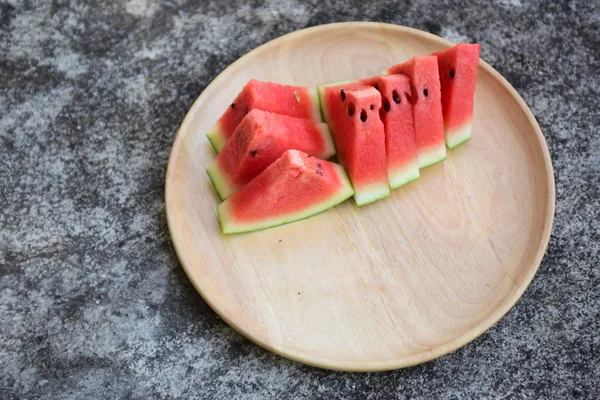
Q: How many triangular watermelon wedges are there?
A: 7